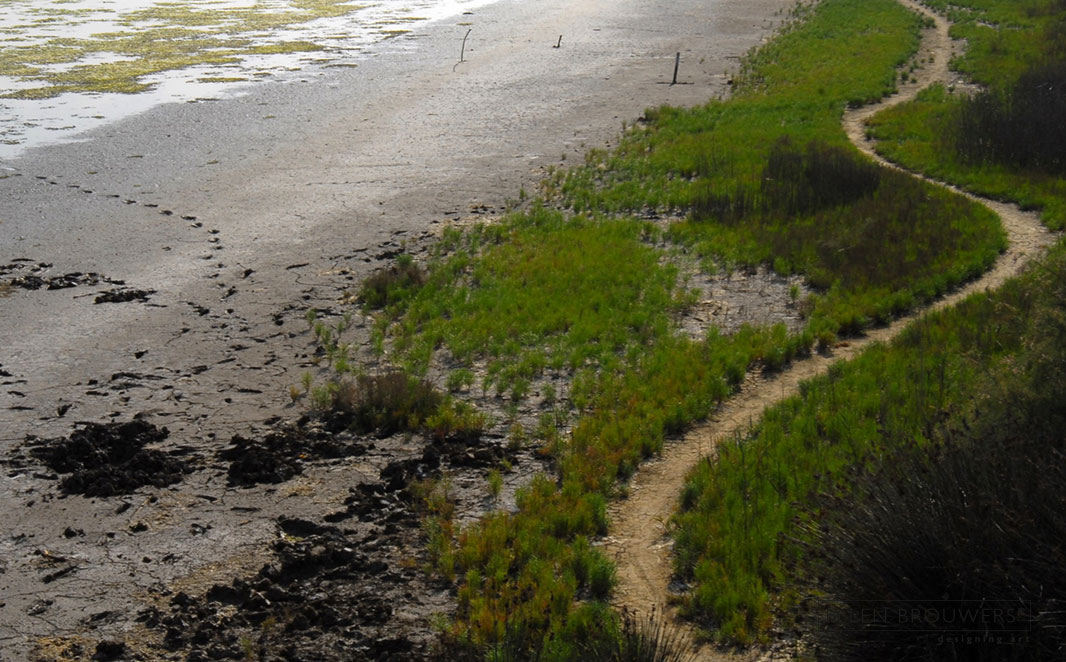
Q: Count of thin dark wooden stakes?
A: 3